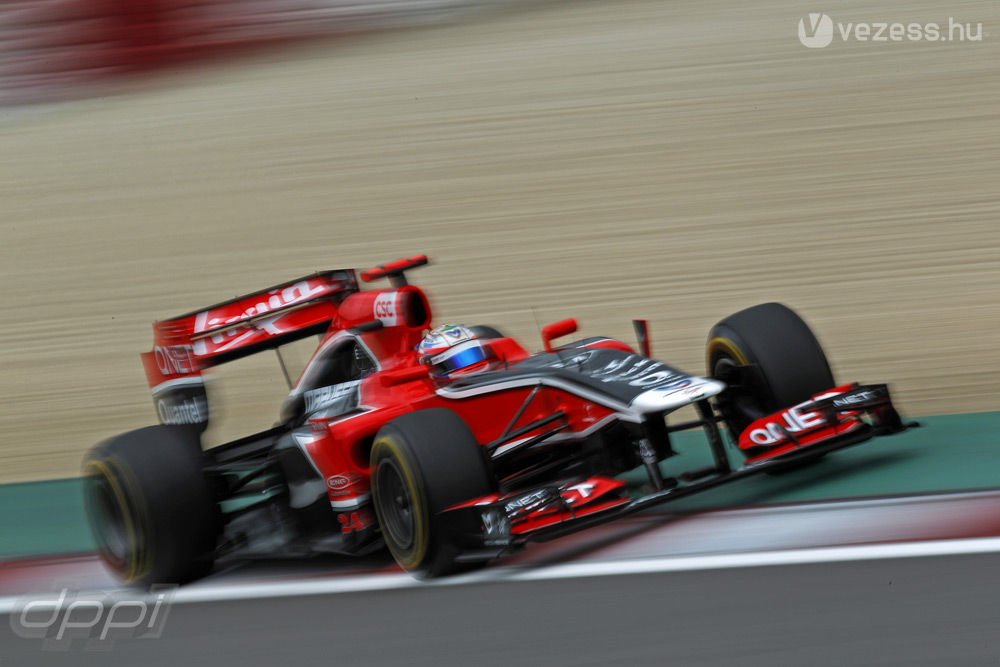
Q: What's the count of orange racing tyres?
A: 0